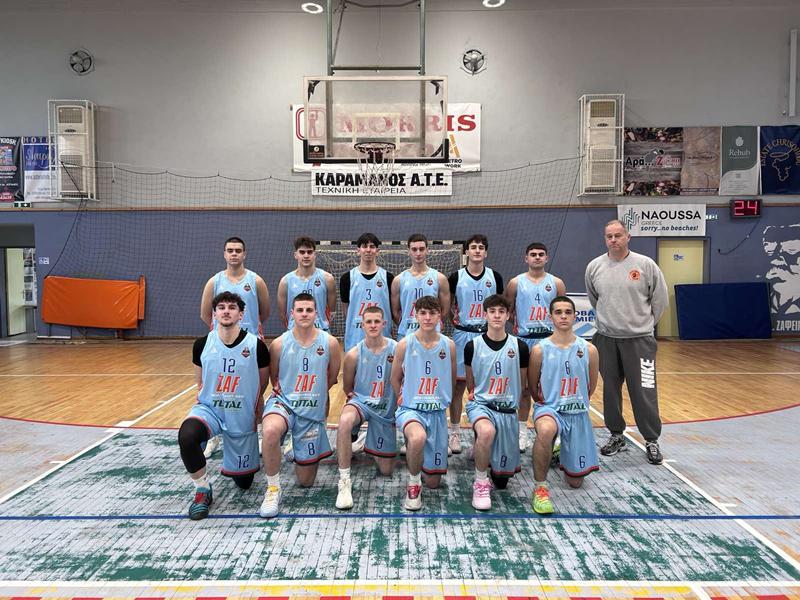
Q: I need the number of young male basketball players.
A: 12